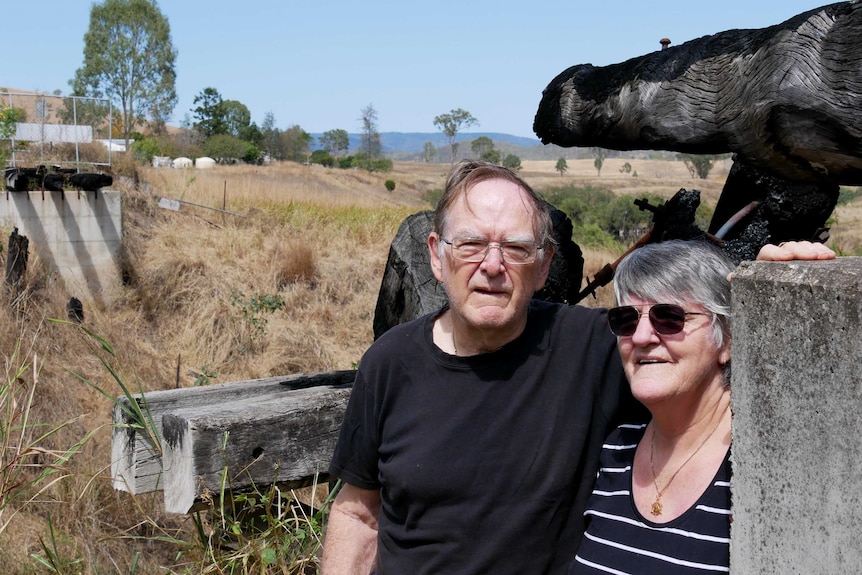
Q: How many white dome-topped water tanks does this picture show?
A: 2